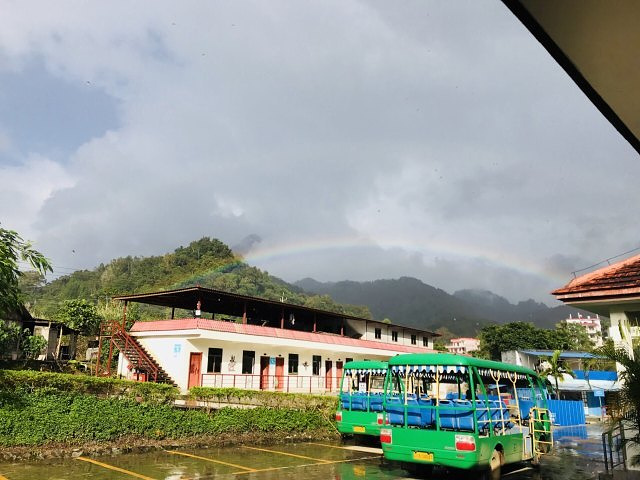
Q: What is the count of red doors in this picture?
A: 5